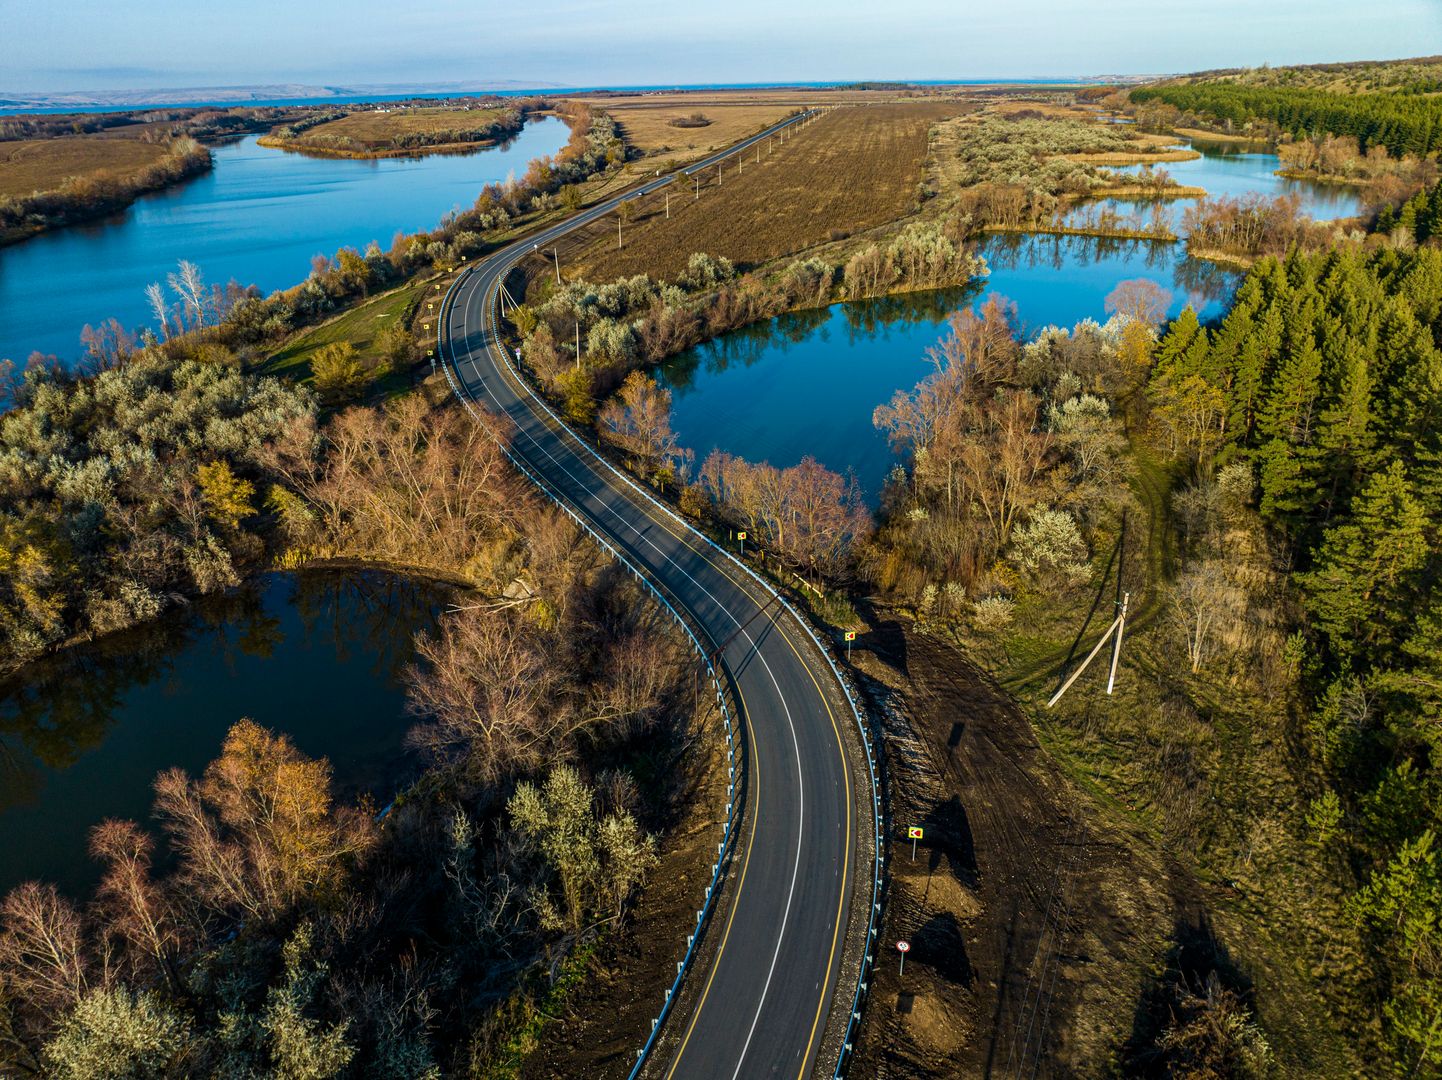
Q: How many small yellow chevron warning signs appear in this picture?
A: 9